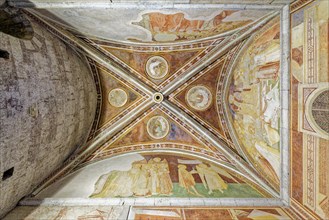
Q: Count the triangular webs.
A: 4